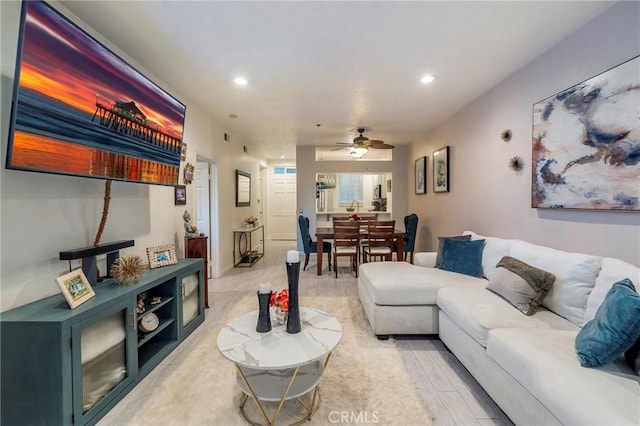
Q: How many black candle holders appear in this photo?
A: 2